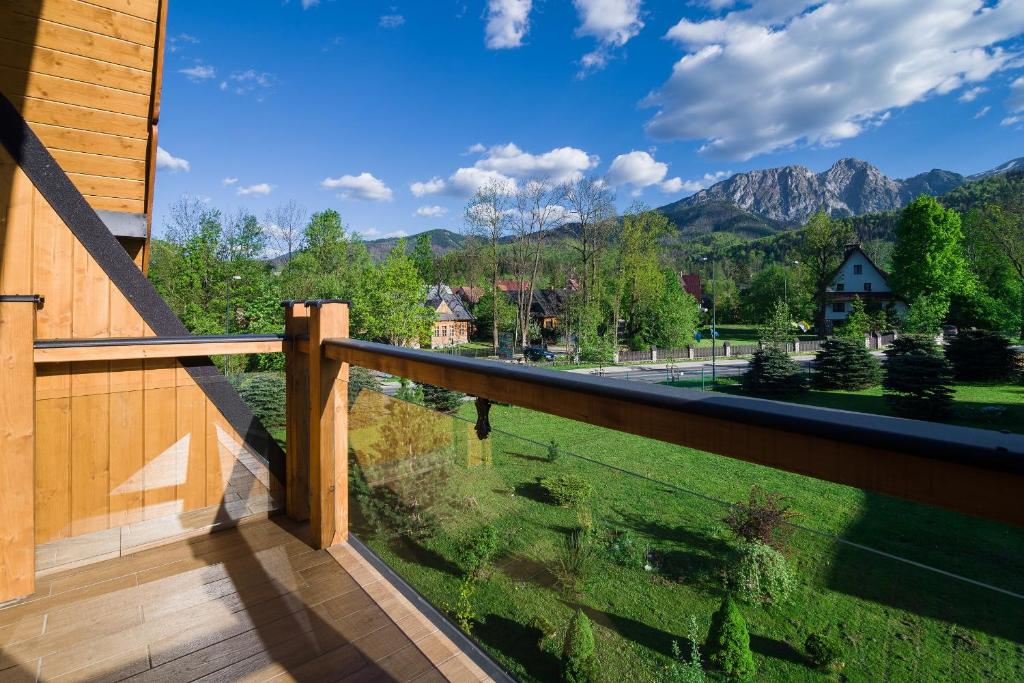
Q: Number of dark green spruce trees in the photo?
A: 4